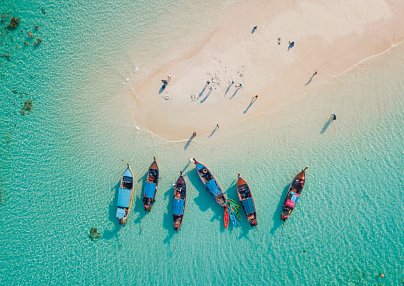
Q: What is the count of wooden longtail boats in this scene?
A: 6